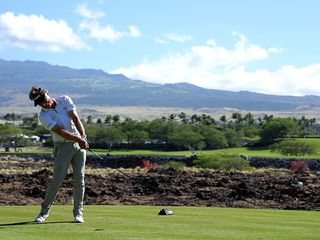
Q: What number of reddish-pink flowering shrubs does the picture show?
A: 2